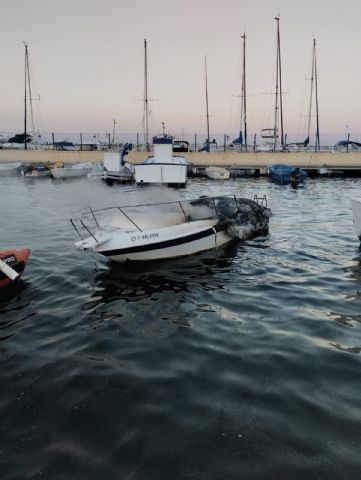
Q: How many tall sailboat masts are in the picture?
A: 6